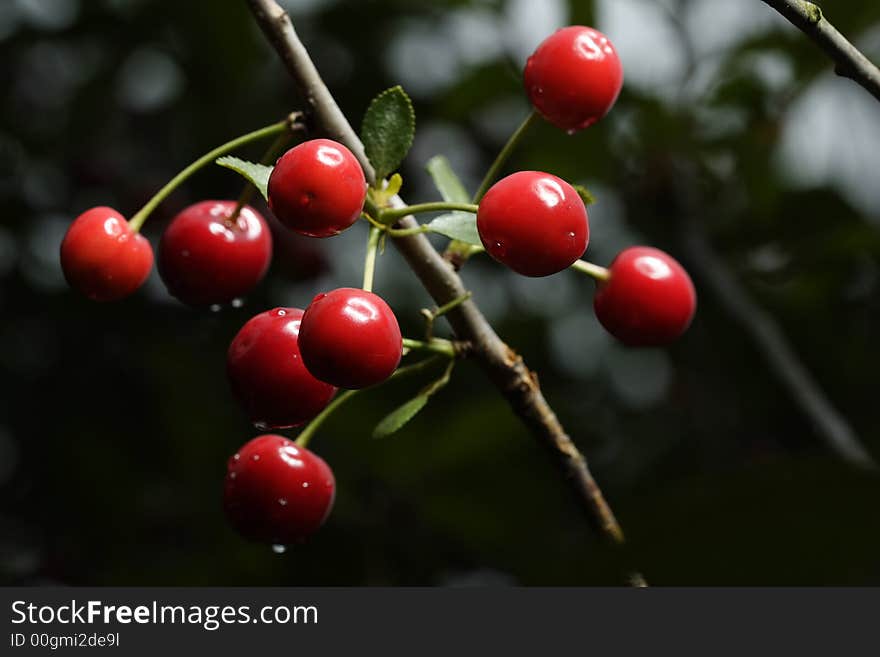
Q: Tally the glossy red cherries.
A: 9